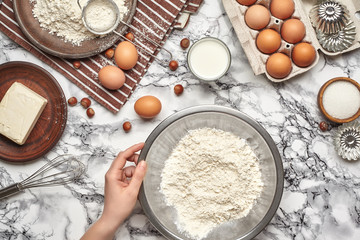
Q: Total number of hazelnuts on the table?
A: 11